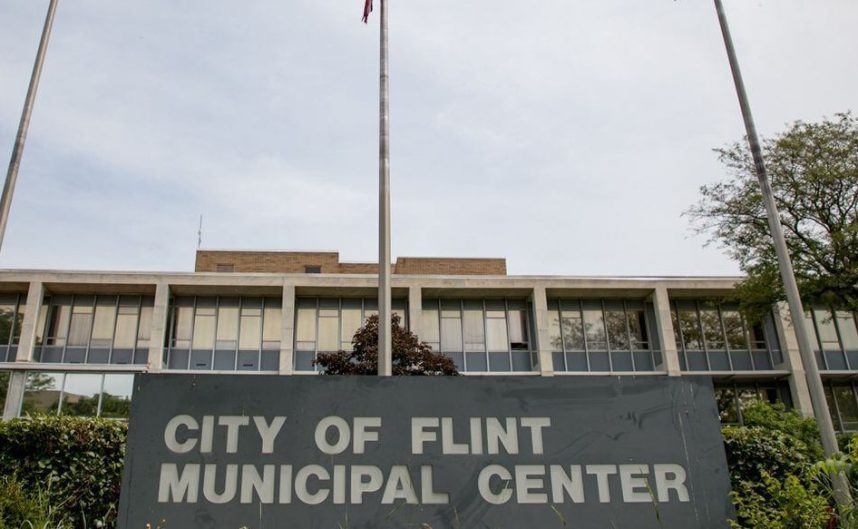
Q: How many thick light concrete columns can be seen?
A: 7